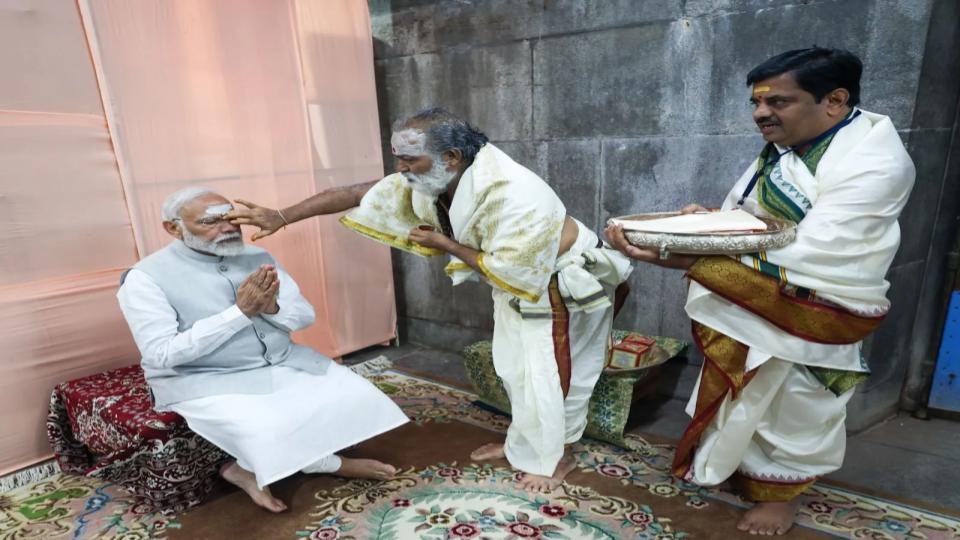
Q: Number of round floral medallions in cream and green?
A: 1